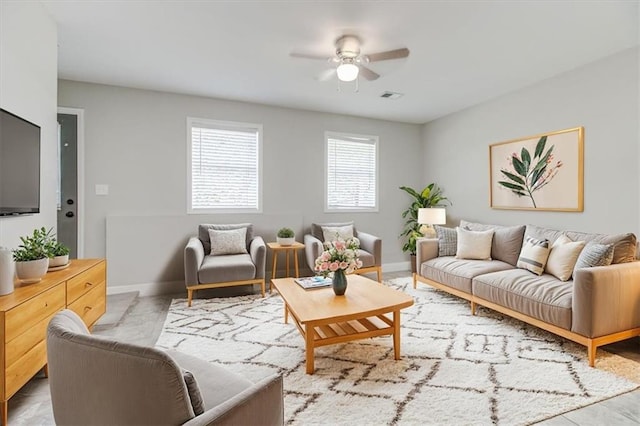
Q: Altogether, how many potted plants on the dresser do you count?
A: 2